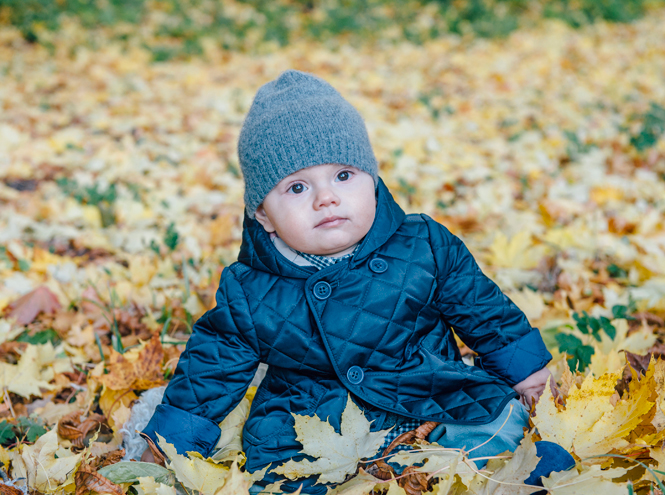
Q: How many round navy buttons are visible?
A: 3